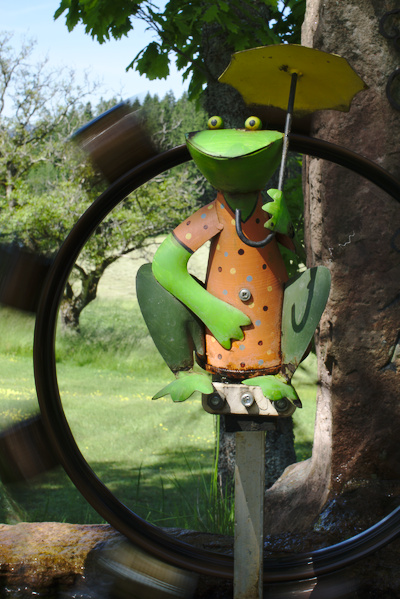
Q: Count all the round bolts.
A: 4